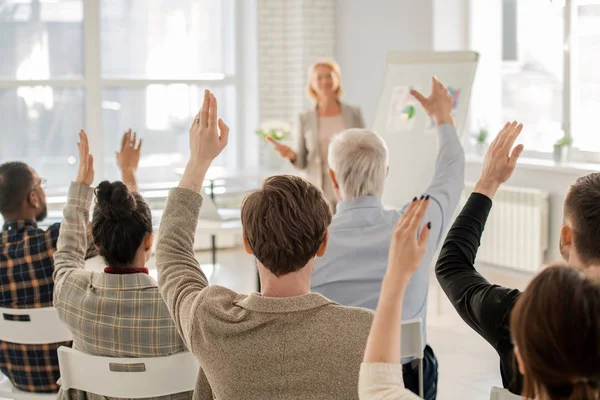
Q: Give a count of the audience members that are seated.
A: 6